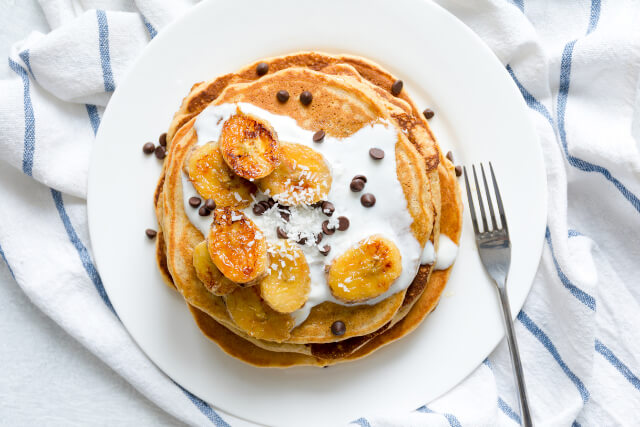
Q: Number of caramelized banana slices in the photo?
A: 8